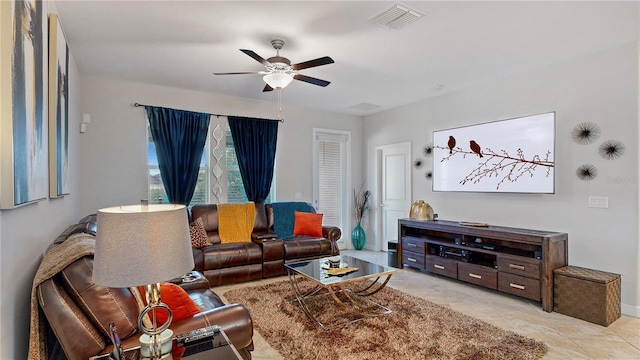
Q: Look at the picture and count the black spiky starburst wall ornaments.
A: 6